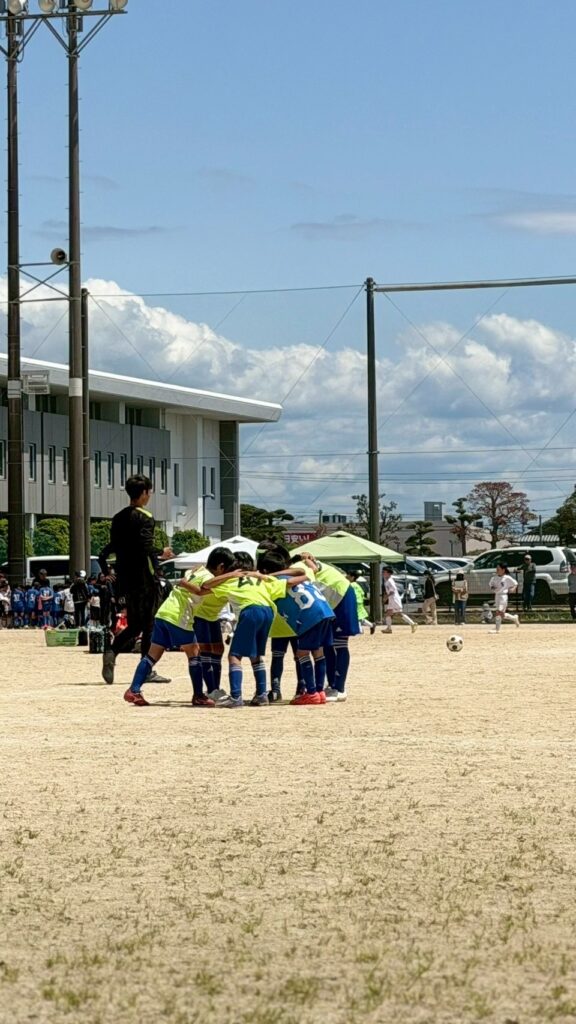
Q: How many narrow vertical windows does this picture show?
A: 13